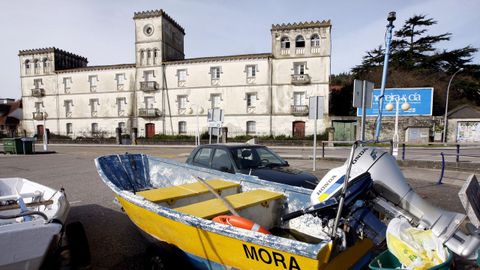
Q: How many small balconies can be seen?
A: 6